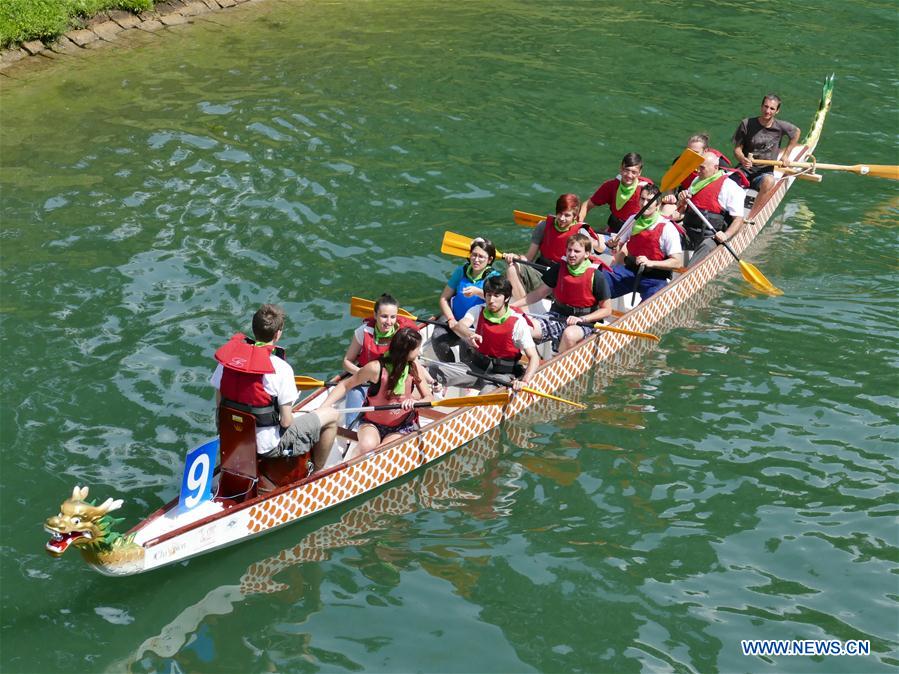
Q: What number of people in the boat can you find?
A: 12